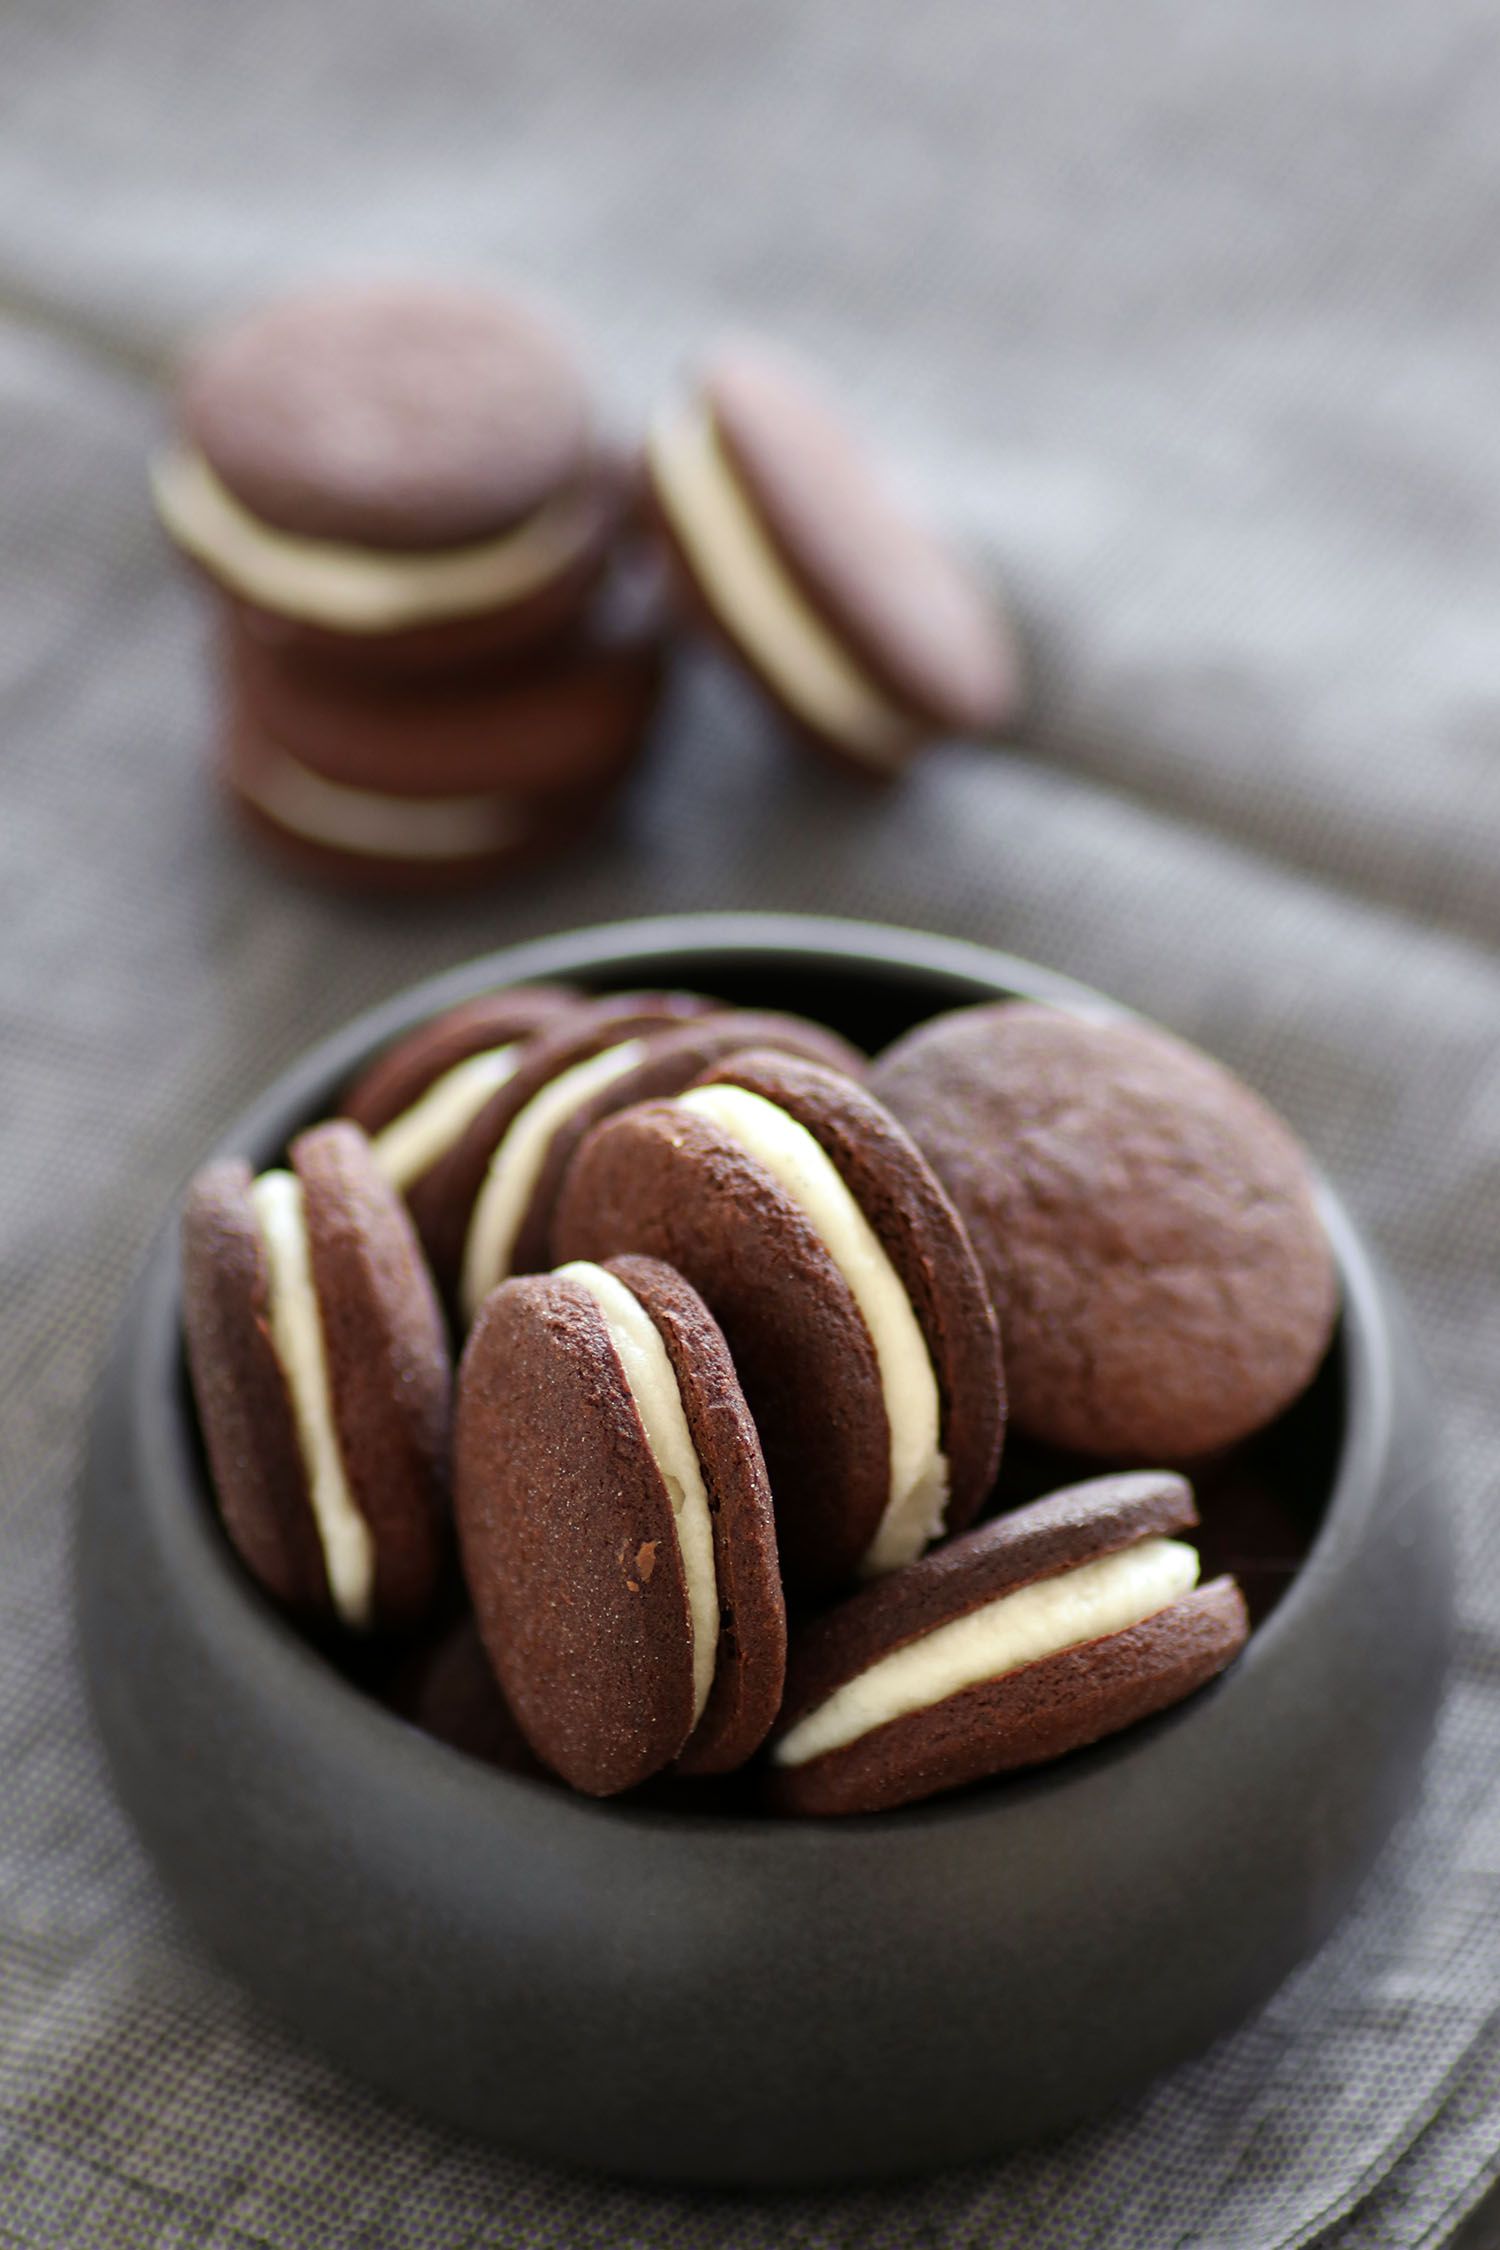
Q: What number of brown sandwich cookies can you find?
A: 10